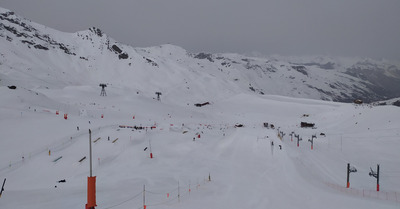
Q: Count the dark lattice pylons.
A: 2